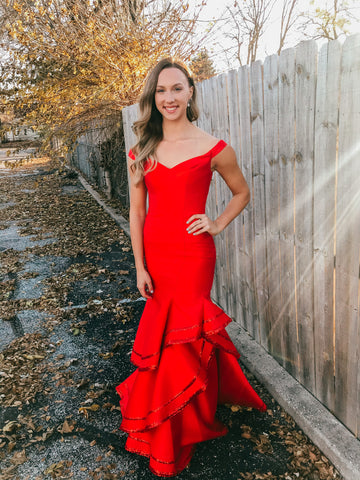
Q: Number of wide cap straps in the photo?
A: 2